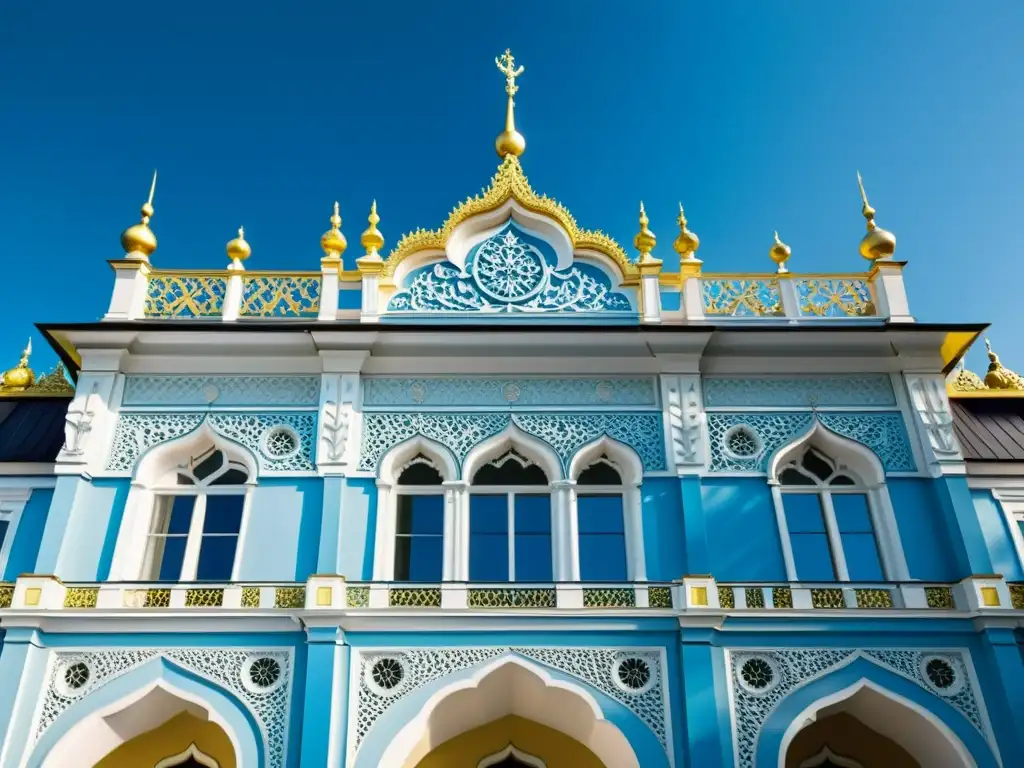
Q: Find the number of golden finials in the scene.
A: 11